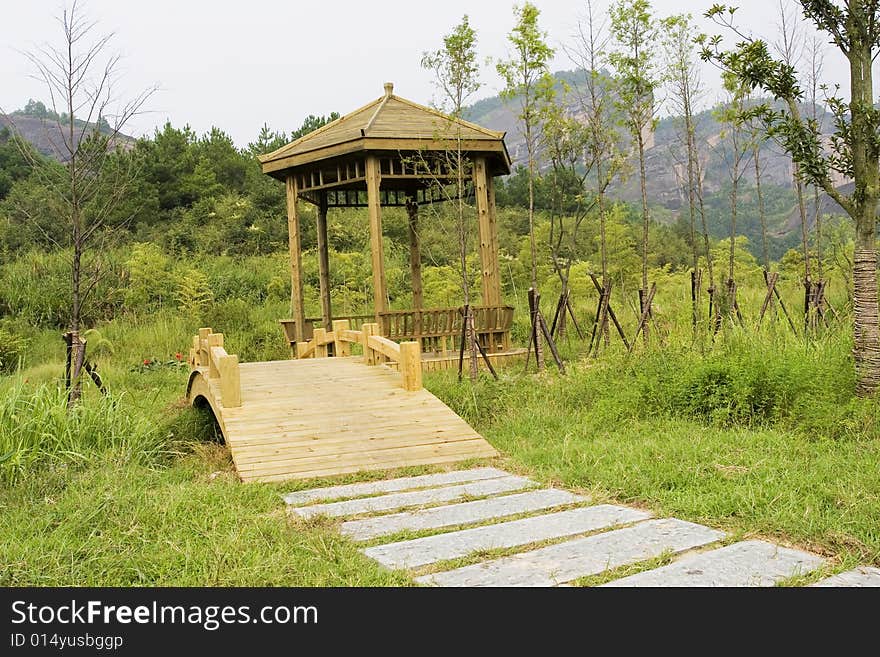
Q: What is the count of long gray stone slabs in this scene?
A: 7